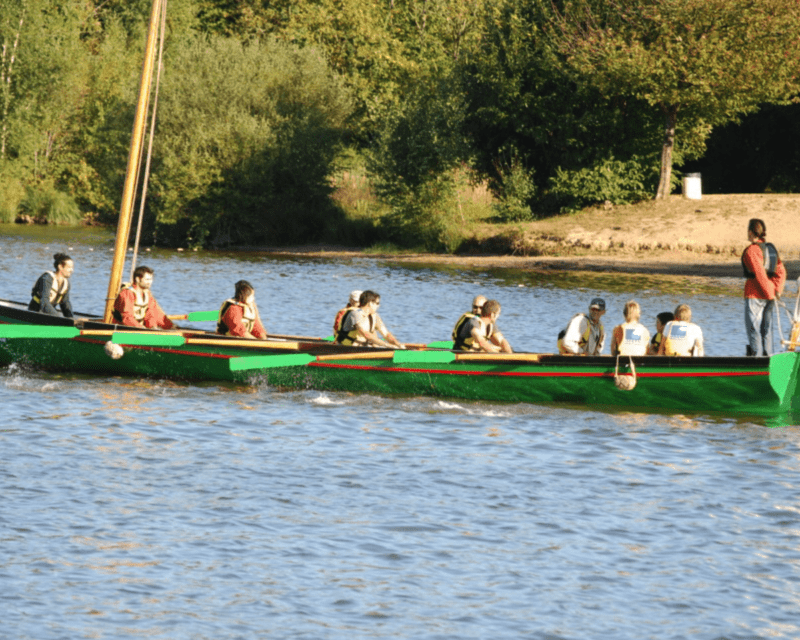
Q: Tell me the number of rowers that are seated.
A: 11